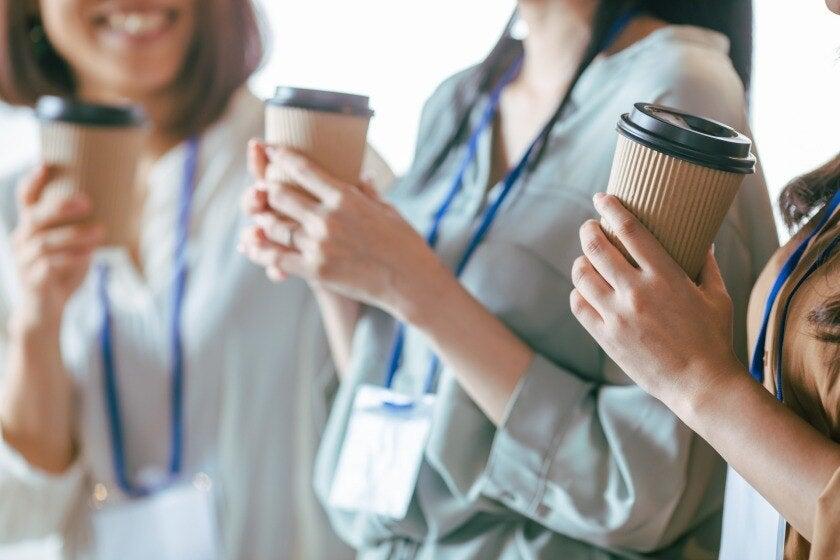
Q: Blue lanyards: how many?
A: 3